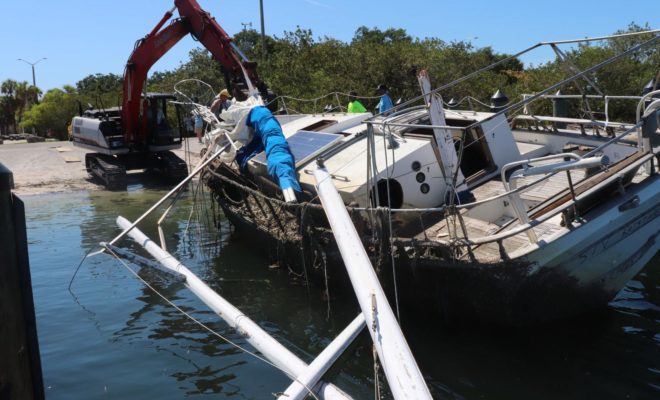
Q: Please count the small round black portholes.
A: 3